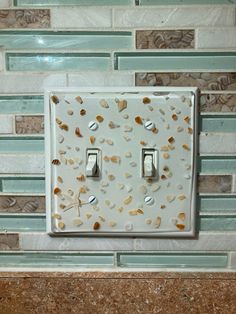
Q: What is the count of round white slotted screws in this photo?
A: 4